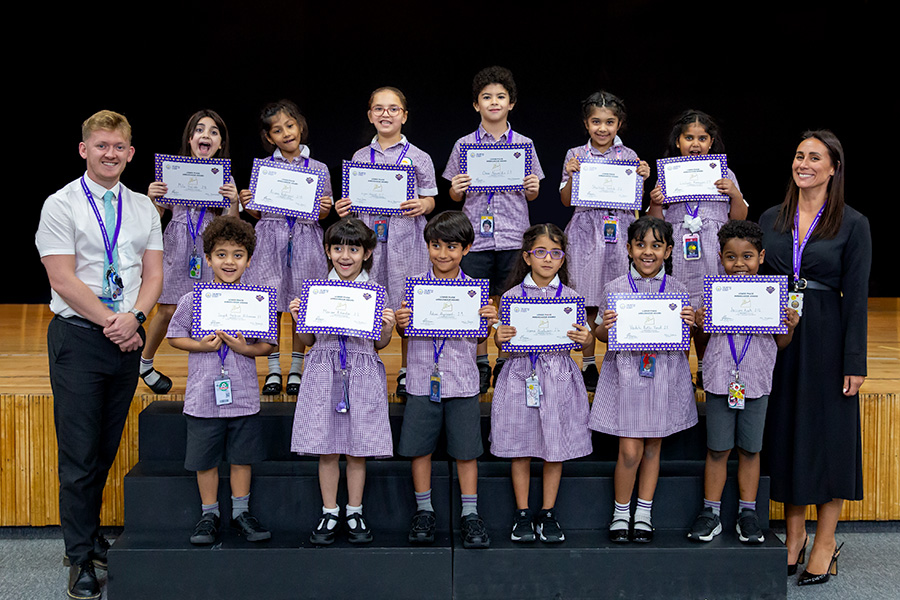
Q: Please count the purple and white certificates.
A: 12